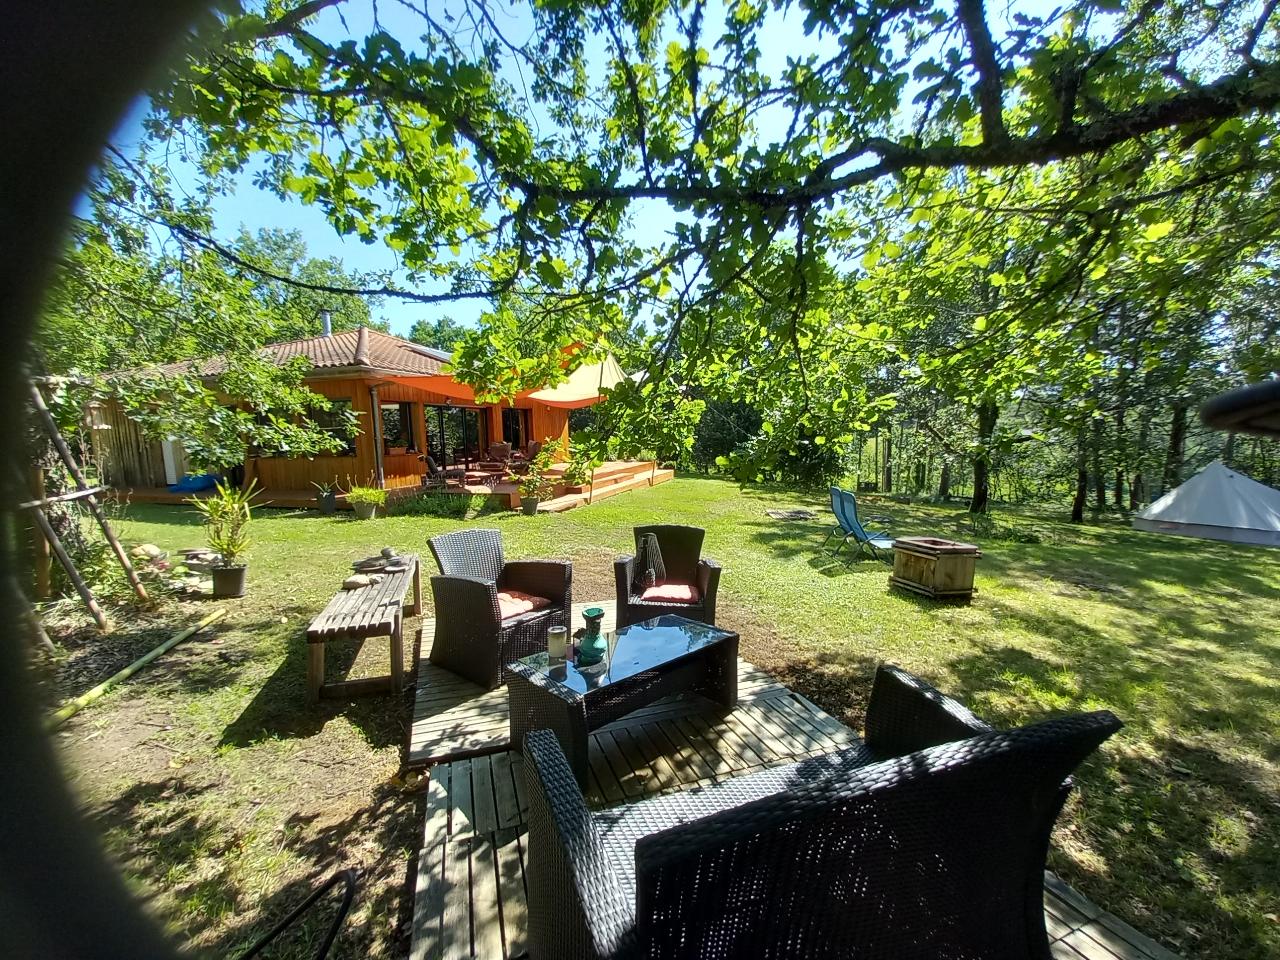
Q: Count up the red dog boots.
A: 0